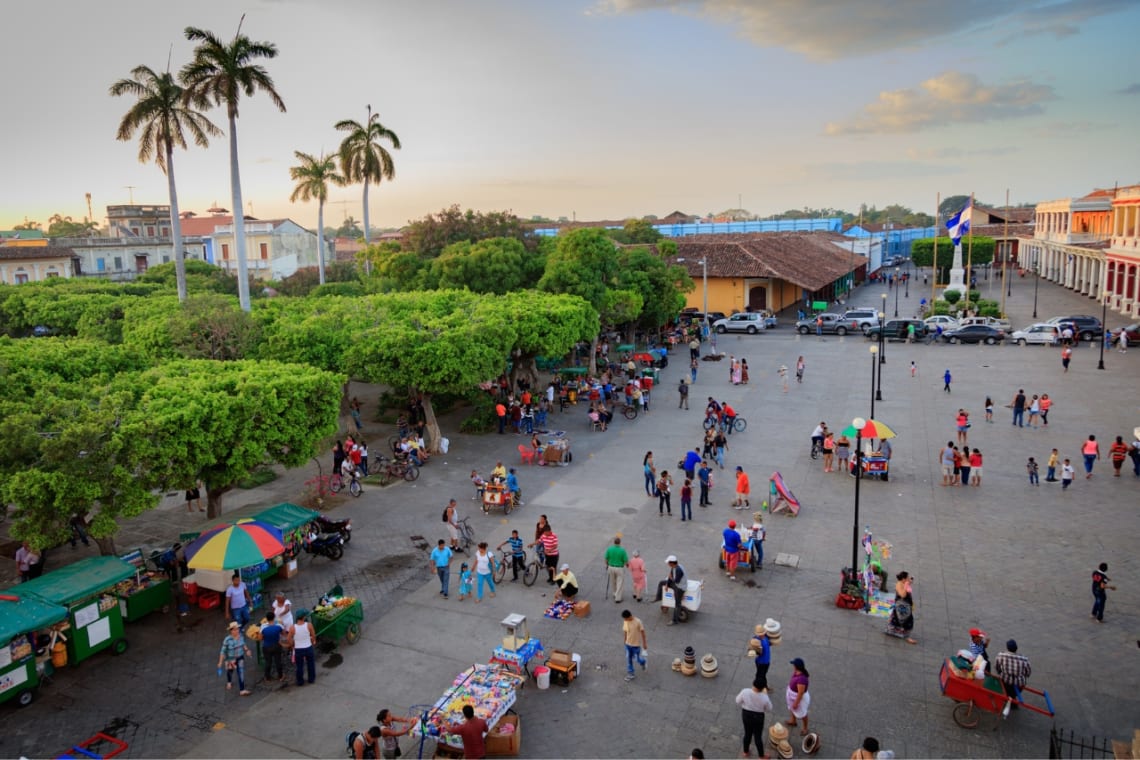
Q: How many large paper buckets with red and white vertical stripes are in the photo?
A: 0